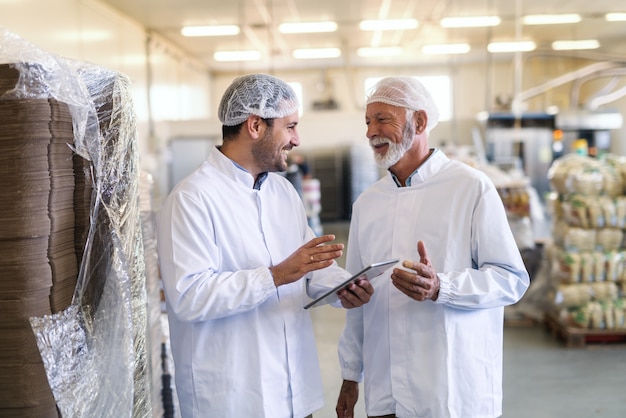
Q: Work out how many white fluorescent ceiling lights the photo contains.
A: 12